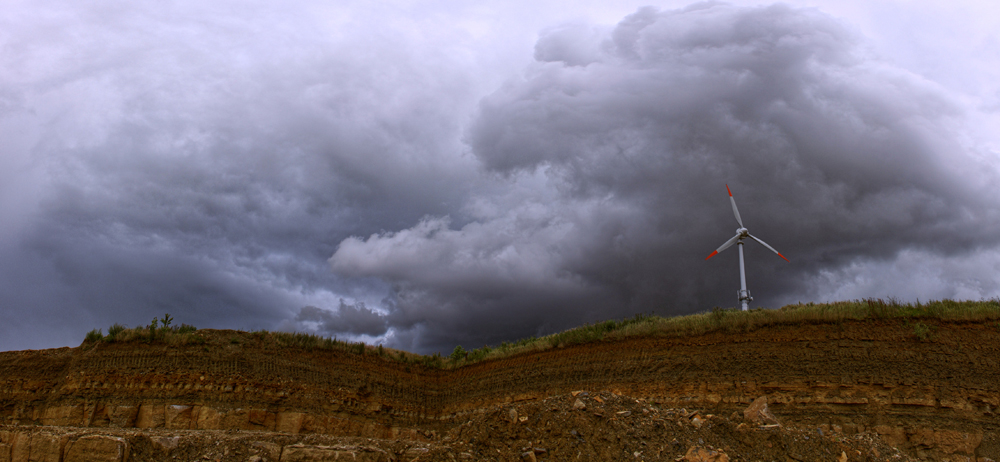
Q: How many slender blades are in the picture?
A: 3